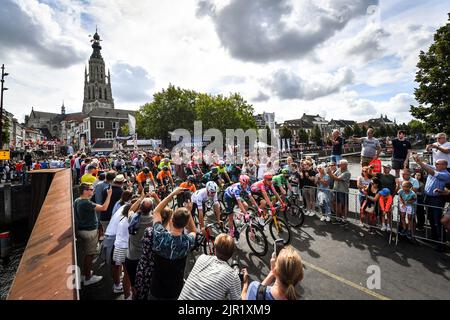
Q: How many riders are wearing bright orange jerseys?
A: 4